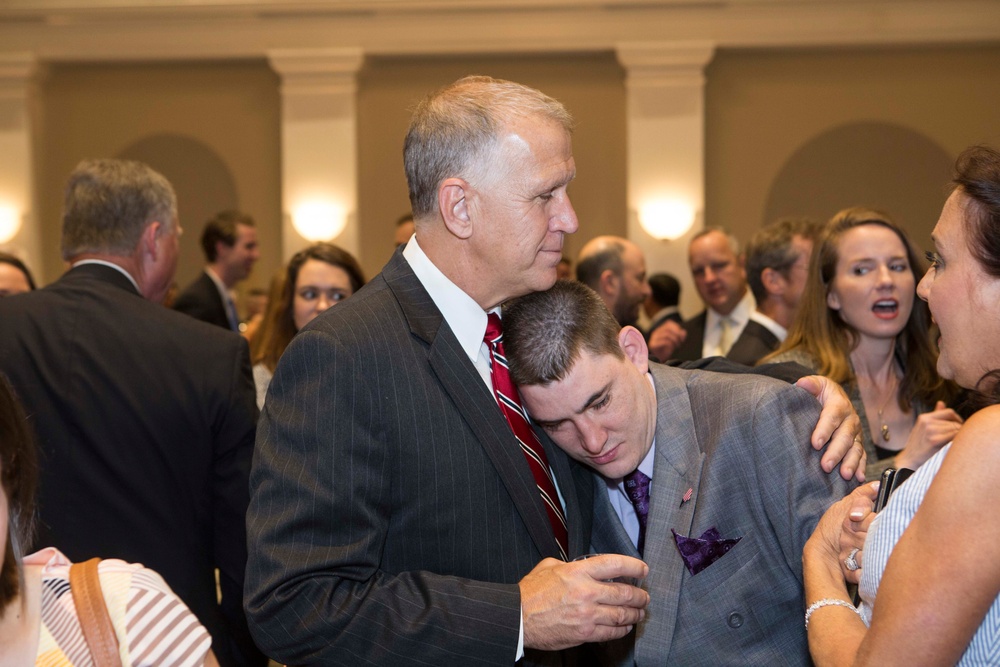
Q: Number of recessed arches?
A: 2